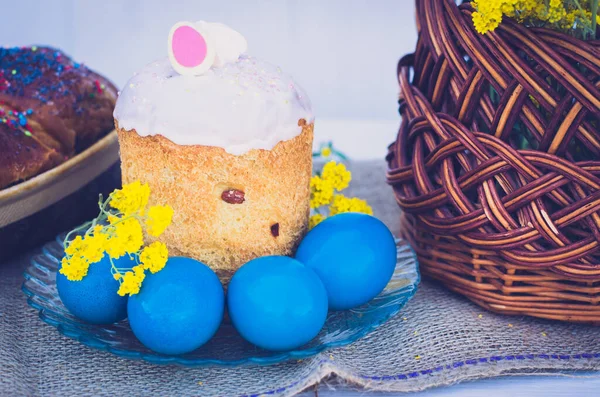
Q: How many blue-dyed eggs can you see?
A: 4